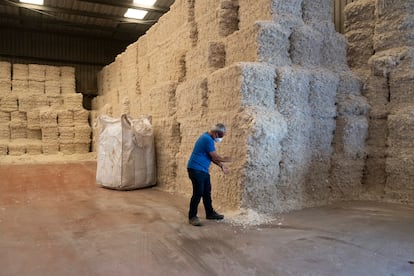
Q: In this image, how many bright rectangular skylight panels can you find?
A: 3